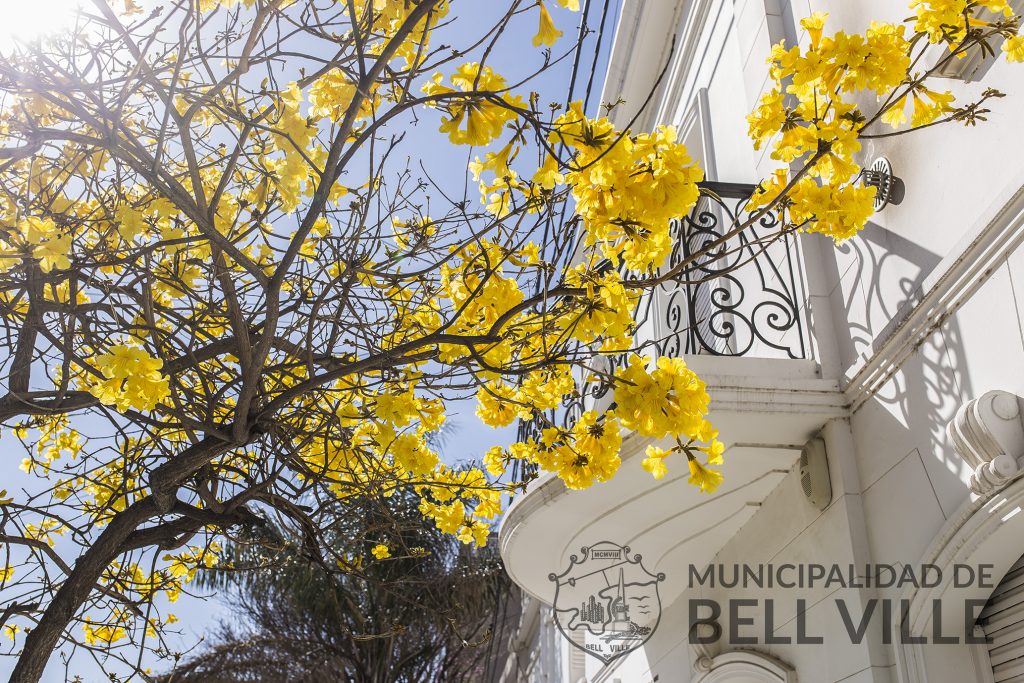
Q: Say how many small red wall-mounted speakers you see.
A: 0